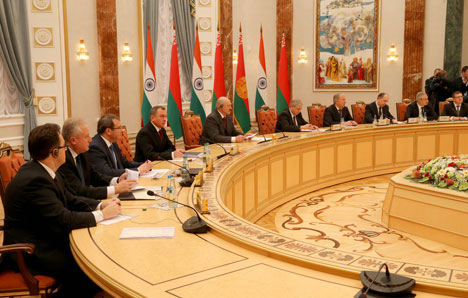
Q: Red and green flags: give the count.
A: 4